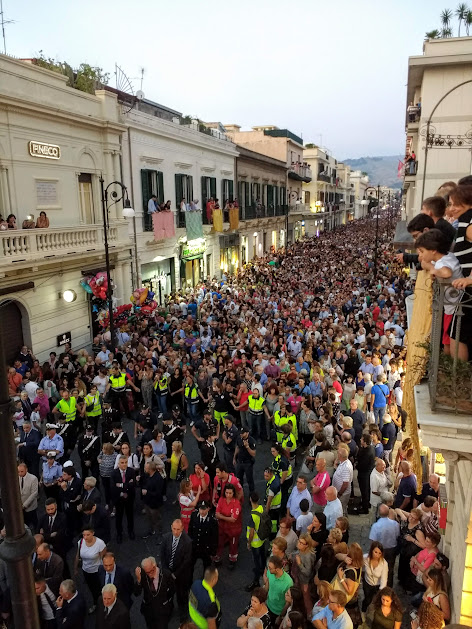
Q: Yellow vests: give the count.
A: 13